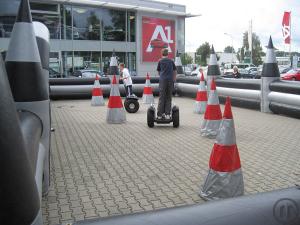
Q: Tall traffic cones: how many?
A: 6